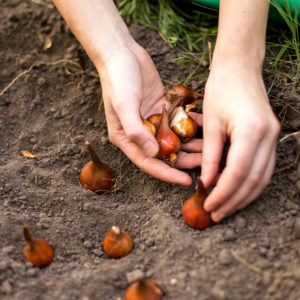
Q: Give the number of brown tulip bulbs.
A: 10